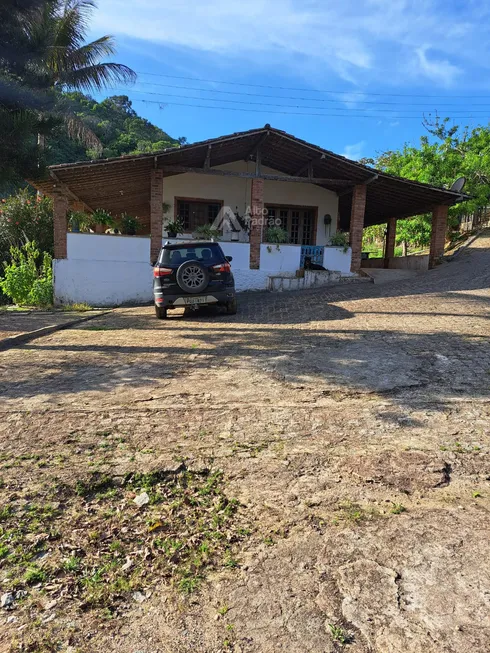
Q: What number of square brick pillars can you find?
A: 6